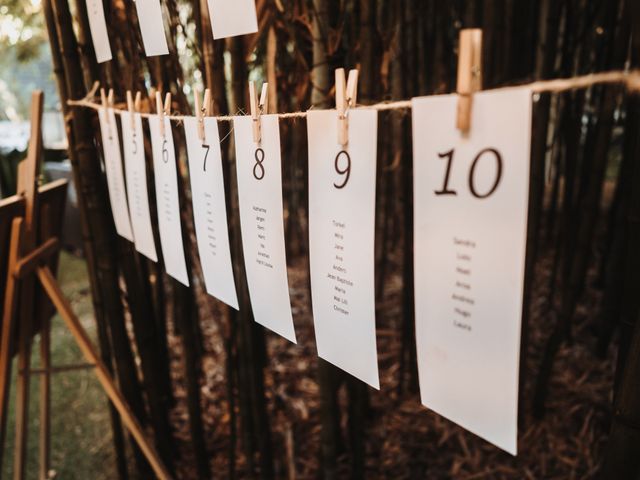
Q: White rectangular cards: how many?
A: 10